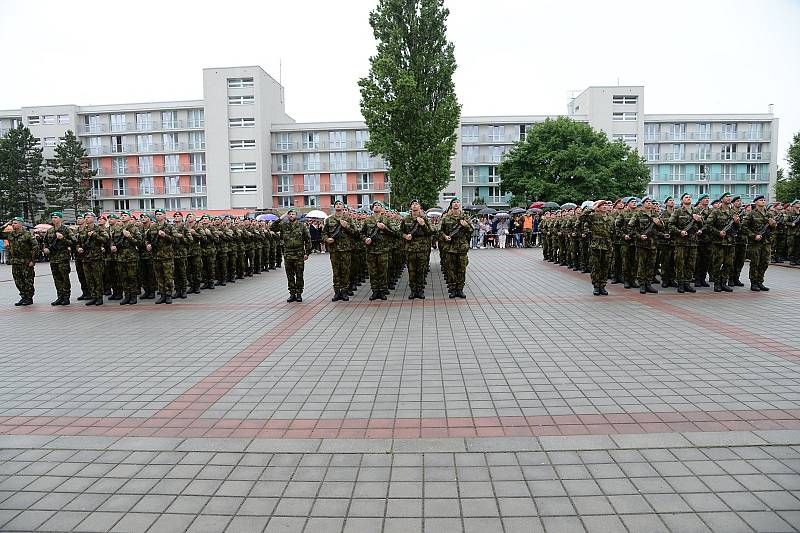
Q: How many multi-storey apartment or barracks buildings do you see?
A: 2